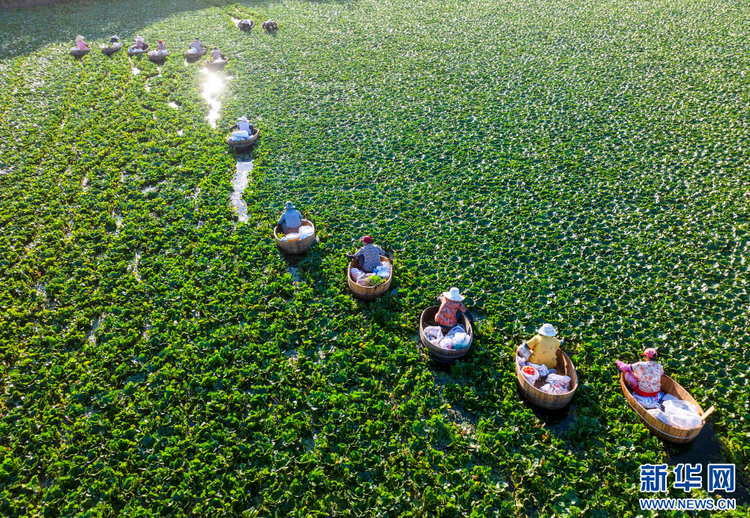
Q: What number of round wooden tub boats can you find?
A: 14